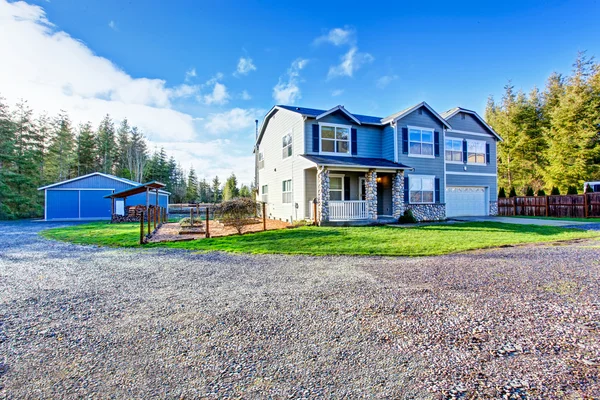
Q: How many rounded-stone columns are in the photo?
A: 3